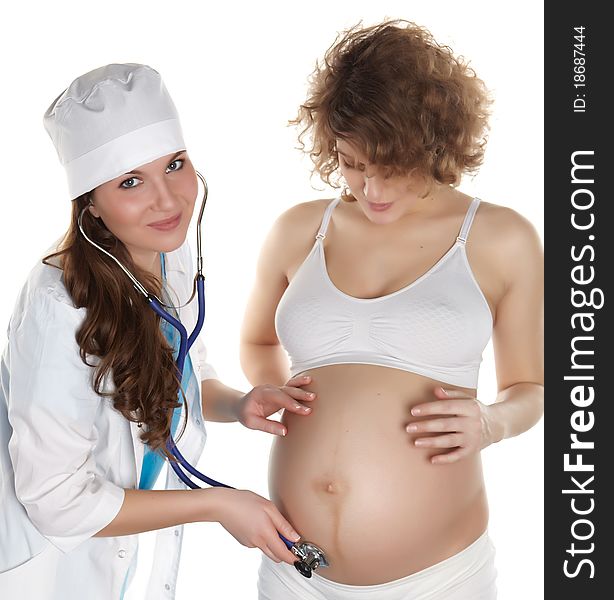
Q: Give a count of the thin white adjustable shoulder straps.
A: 2